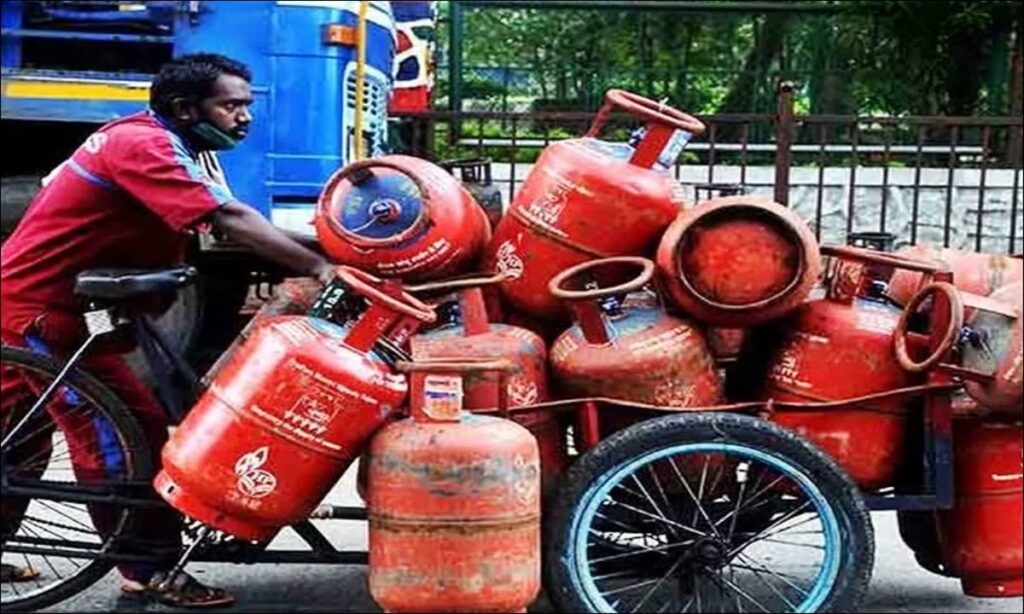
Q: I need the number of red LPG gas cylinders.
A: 11